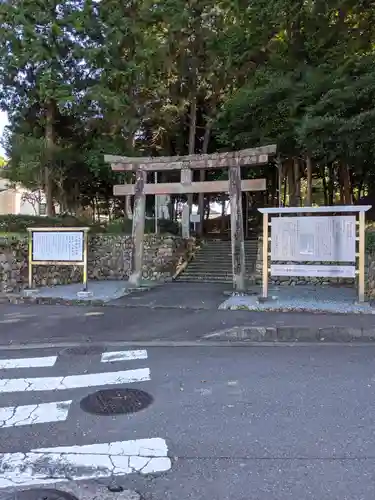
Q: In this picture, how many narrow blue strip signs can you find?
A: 1